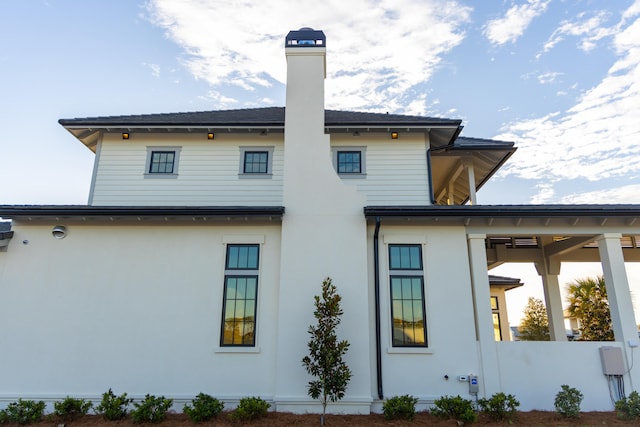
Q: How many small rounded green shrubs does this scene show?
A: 11